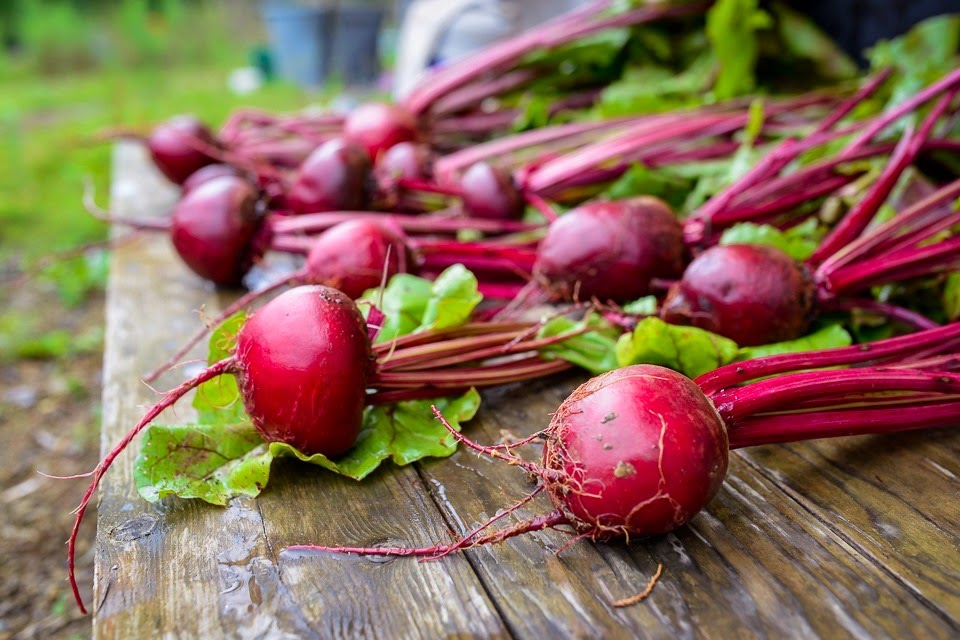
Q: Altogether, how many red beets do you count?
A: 12